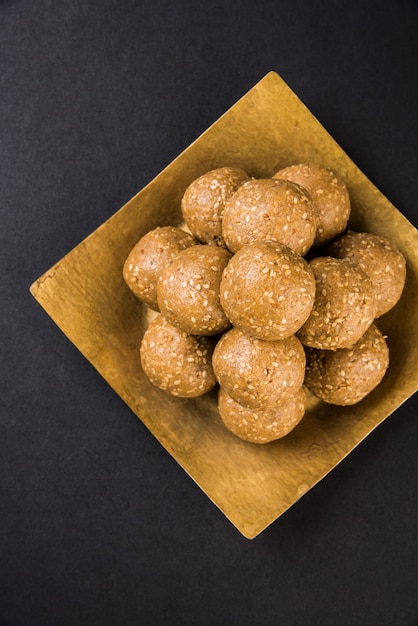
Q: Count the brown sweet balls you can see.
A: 12